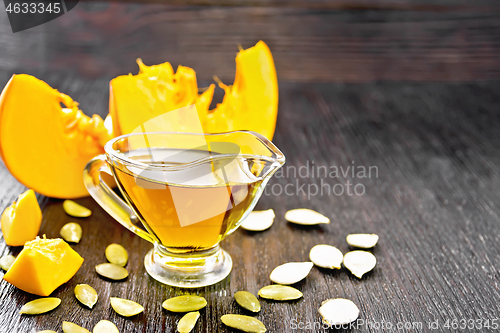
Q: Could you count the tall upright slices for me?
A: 3